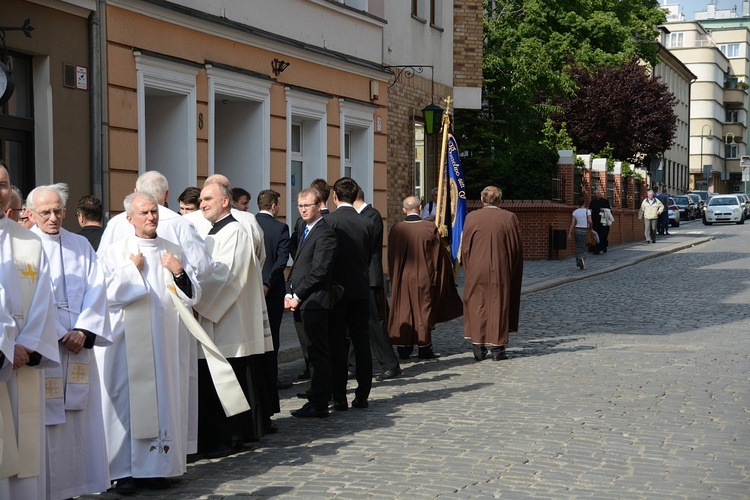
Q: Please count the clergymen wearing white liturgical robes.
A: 6